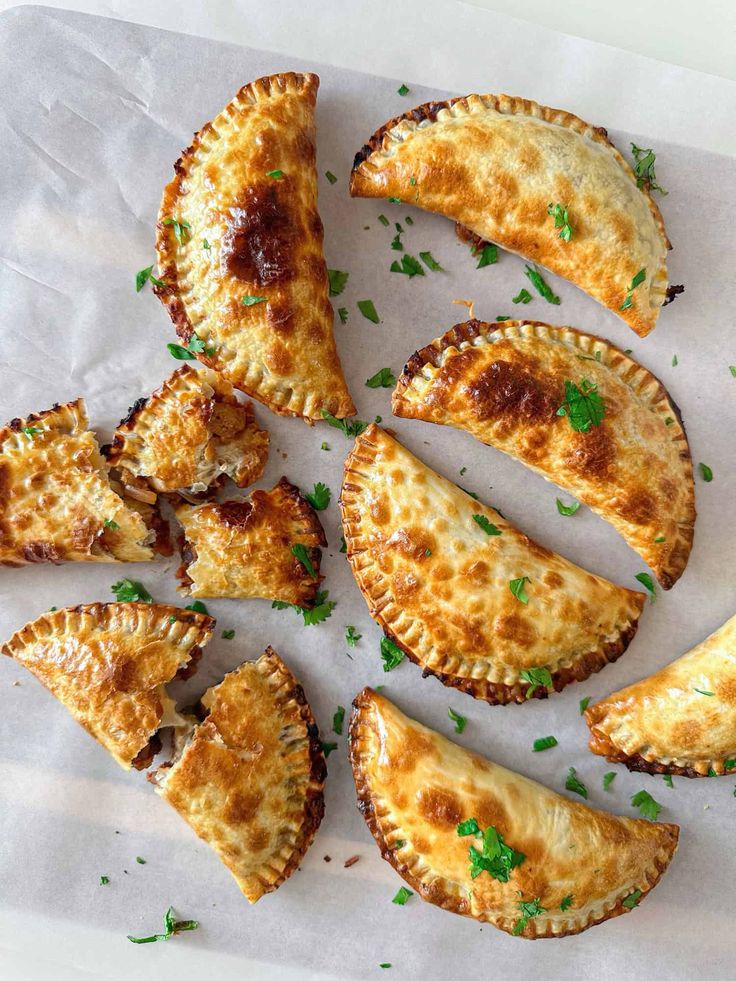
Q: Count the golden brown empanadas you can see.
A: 8